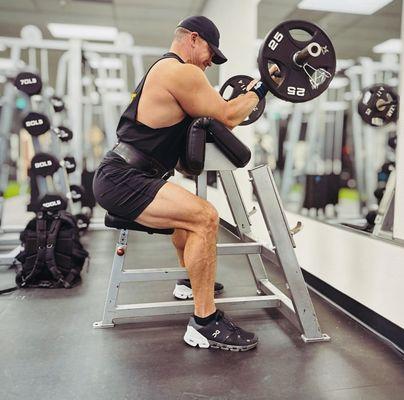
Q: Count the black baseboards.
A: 1